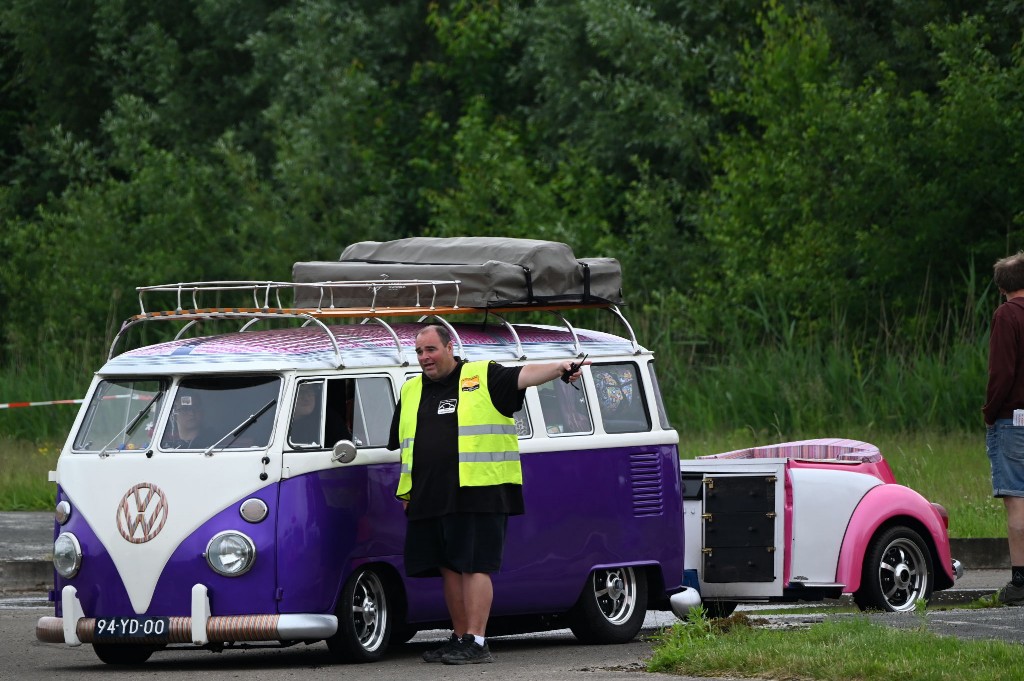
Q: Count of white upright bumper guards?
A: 2